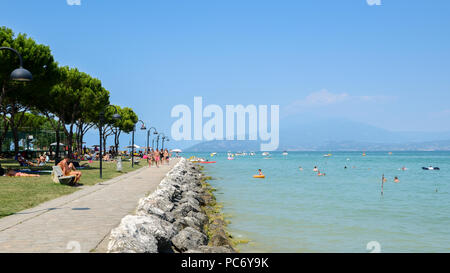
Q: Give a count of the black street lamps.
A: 6